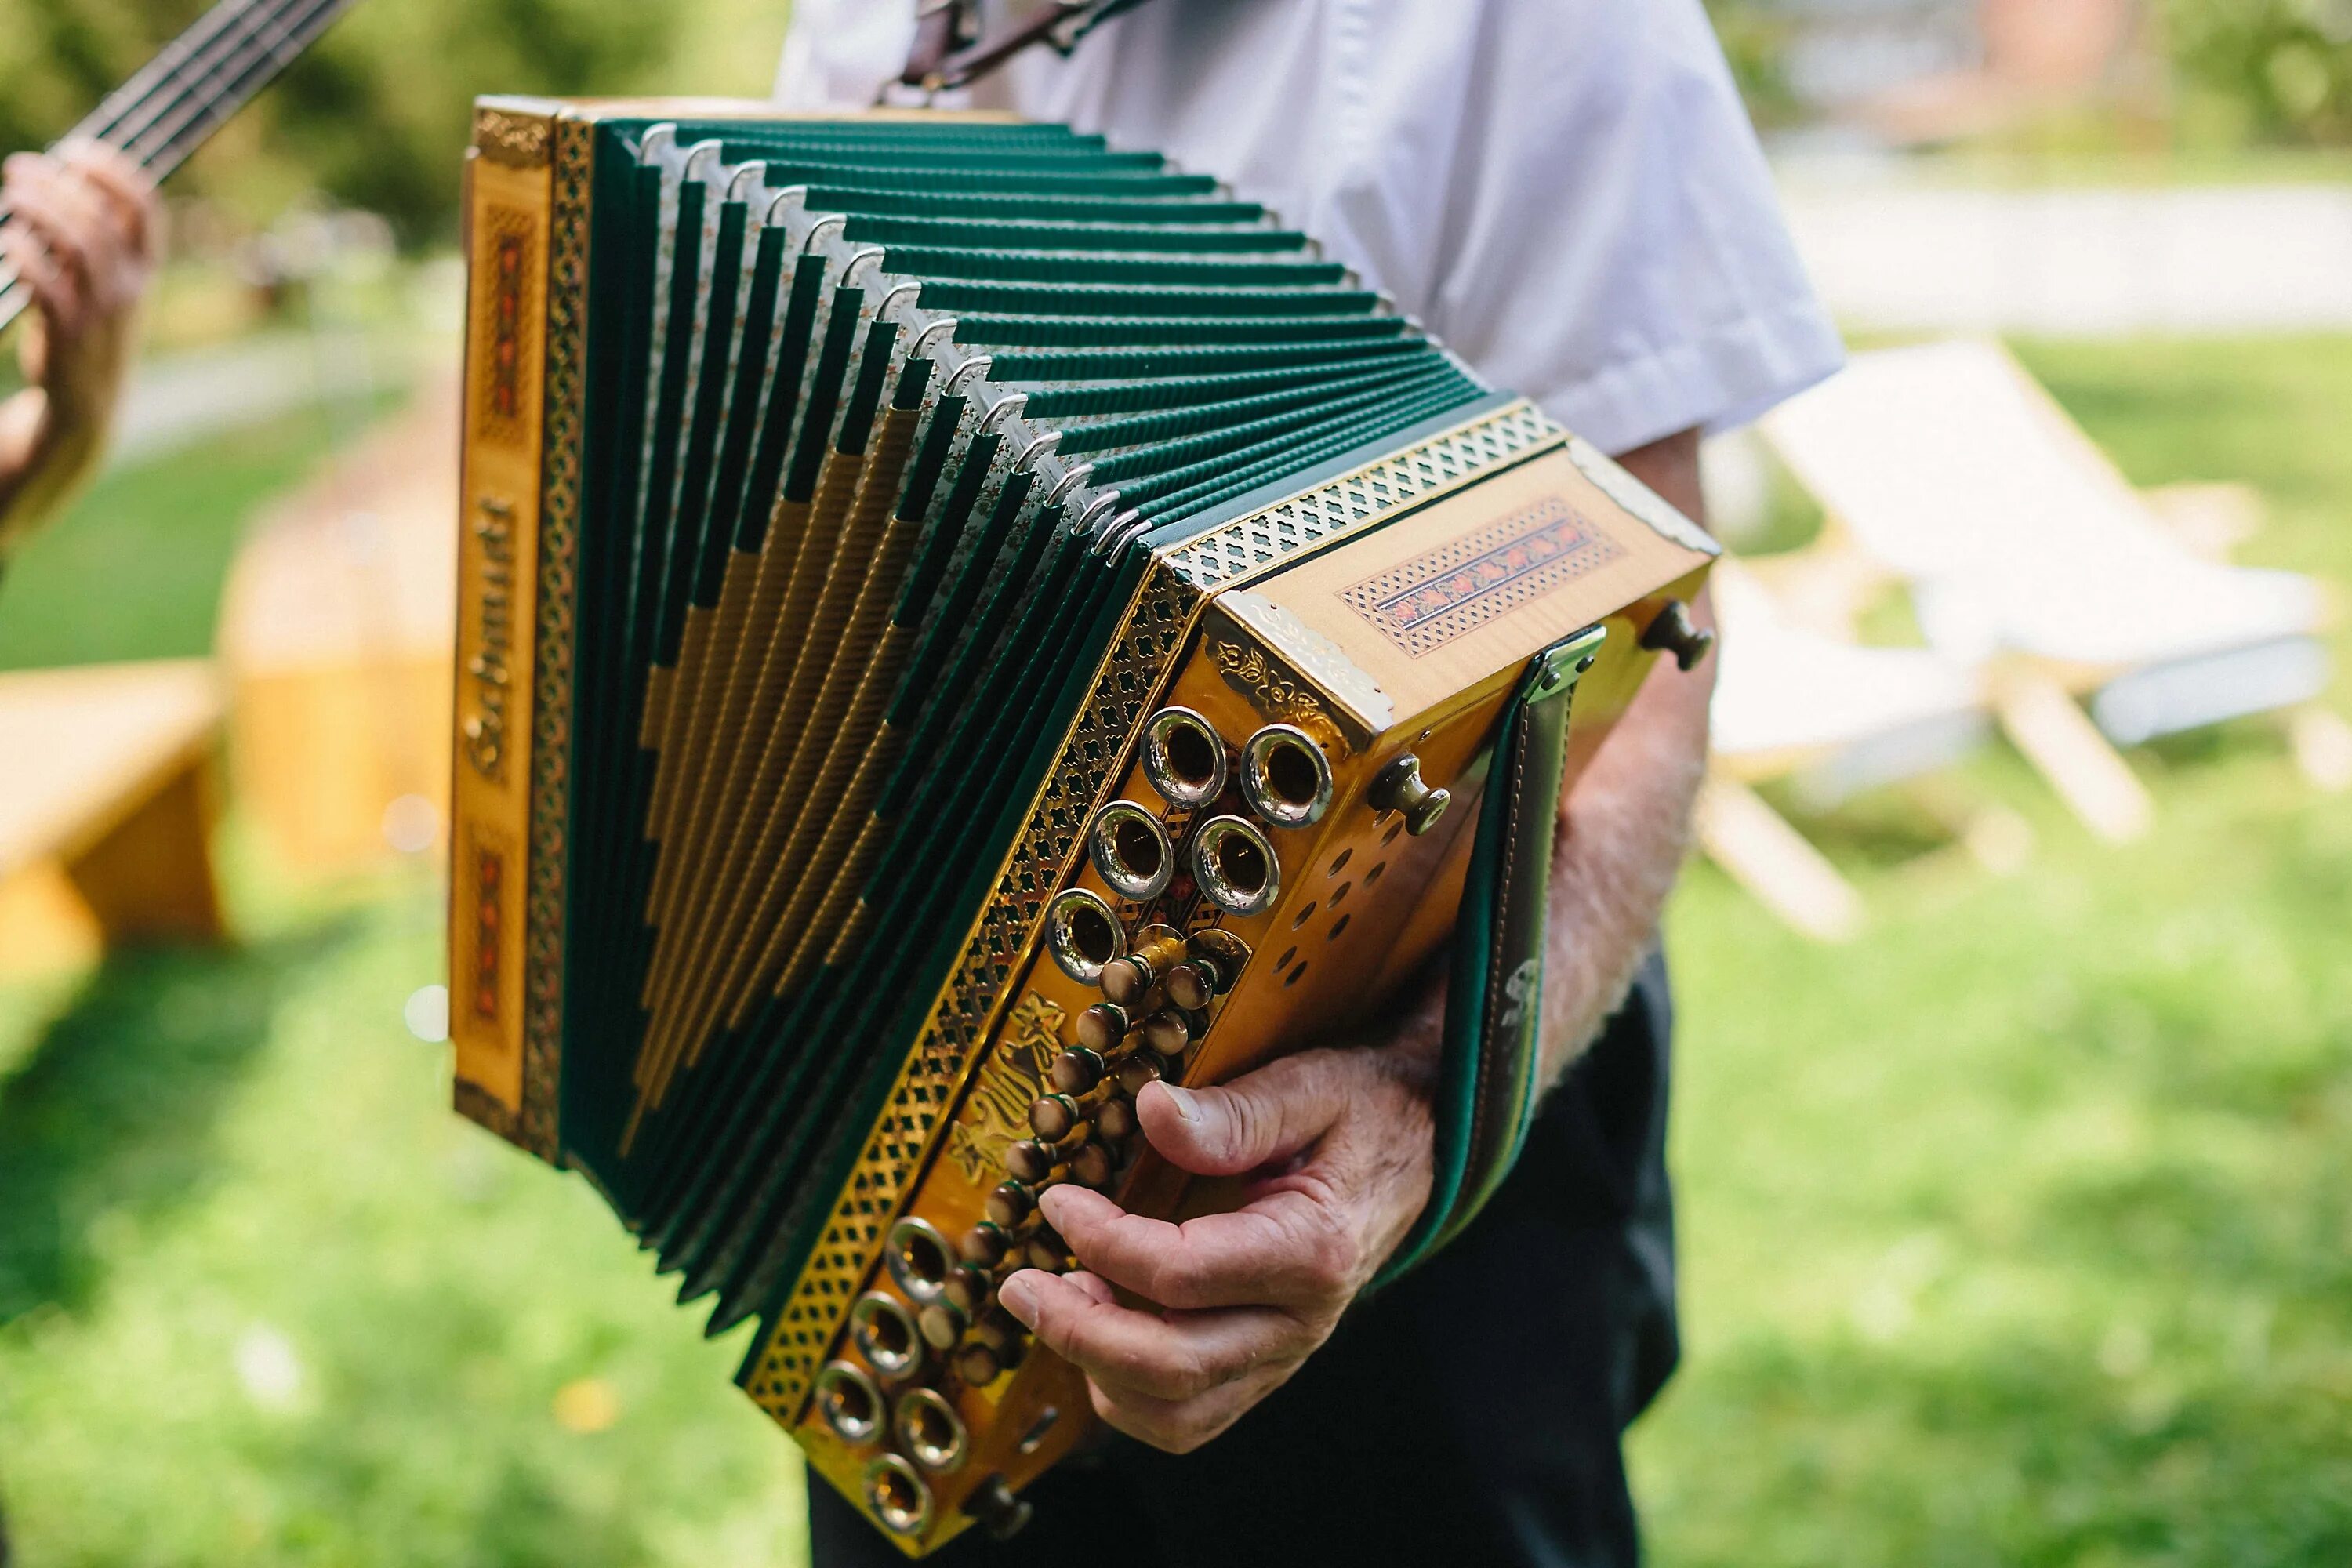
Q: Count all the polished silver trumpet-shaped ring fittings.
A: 10